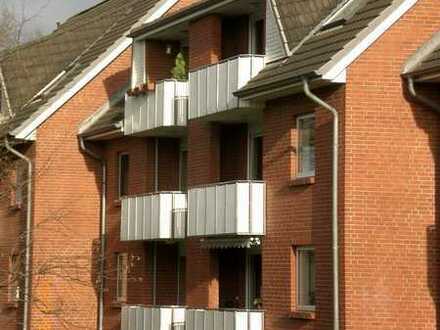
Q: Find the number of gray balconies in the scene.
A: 6